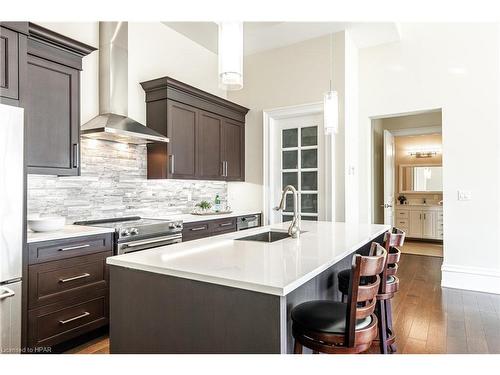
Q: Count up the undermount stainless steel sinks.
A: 1